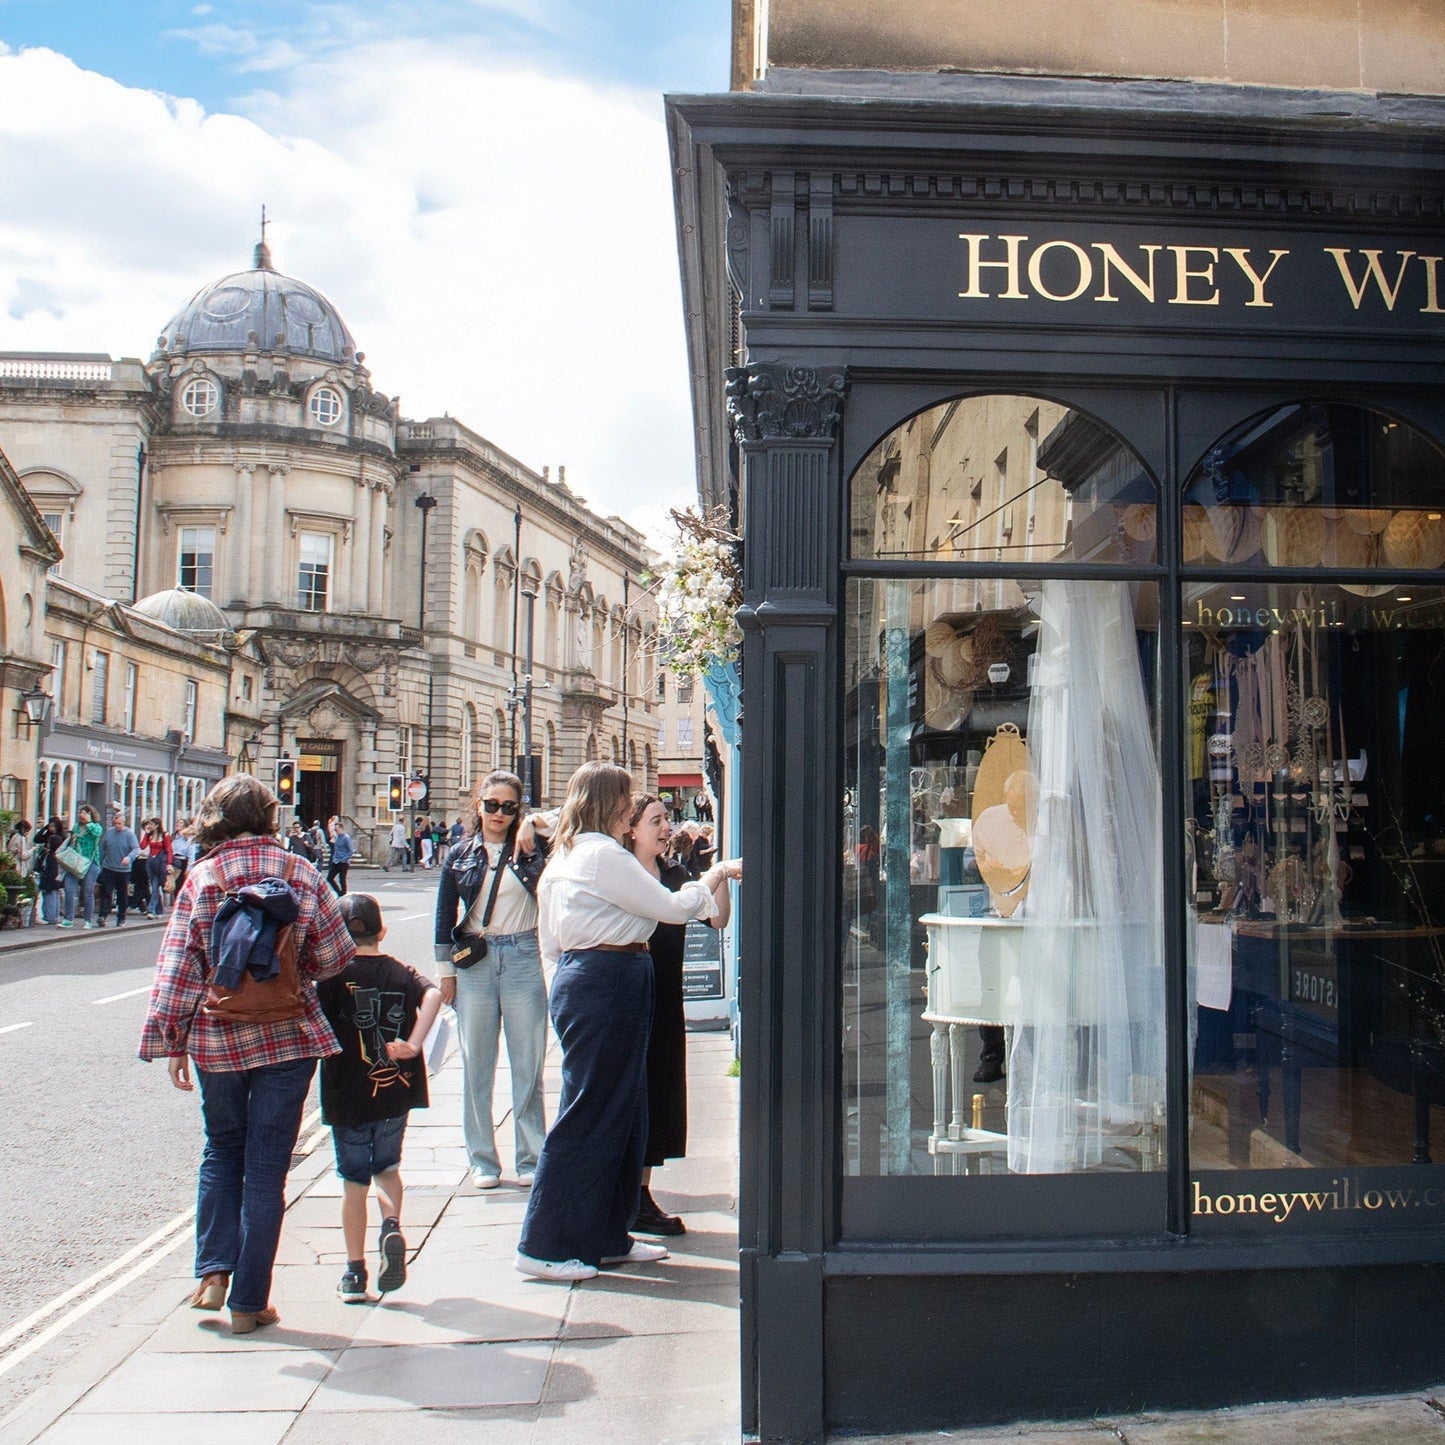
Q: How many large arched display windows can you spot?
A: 2